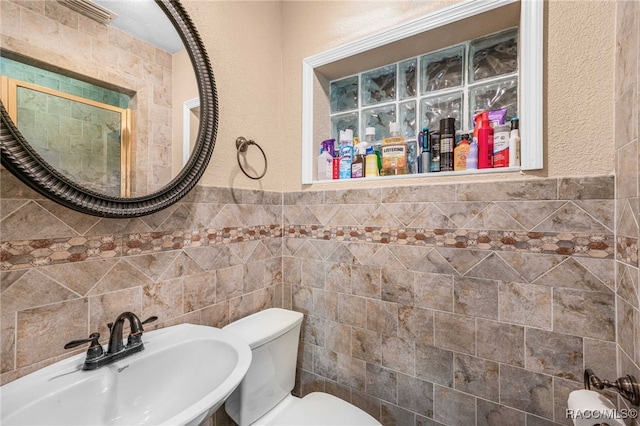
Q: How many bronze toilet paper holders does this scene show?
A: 1